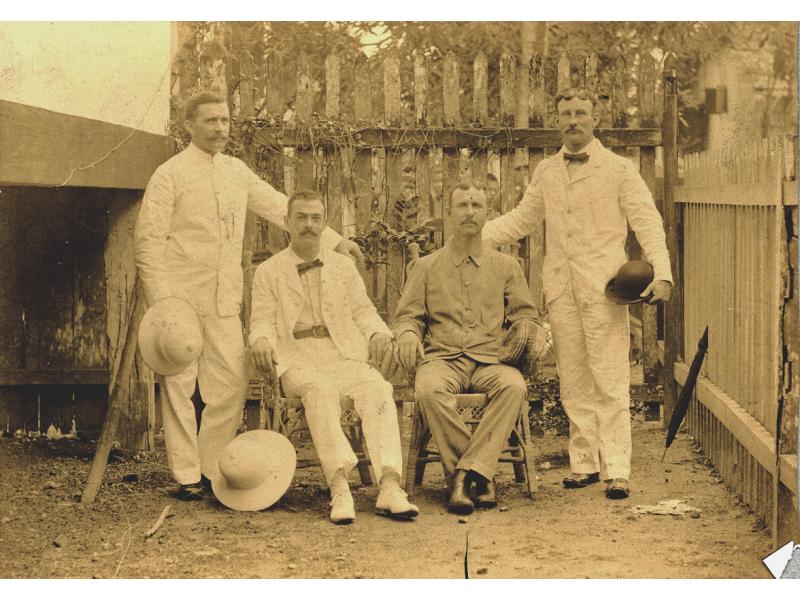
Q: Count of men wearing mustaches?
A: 4